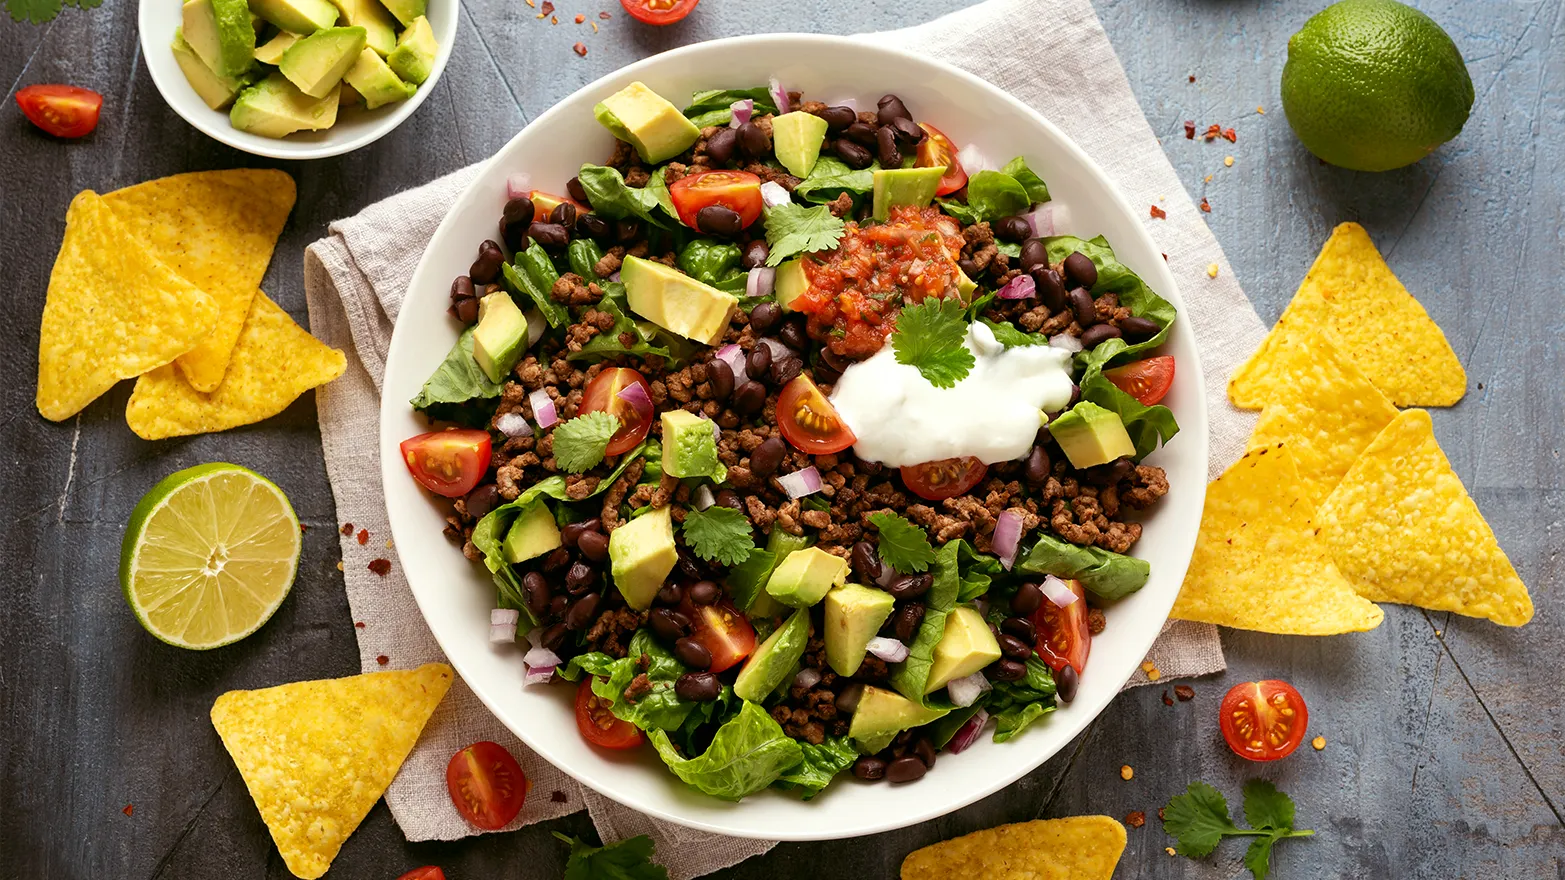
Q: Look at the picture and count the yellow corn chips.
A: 9